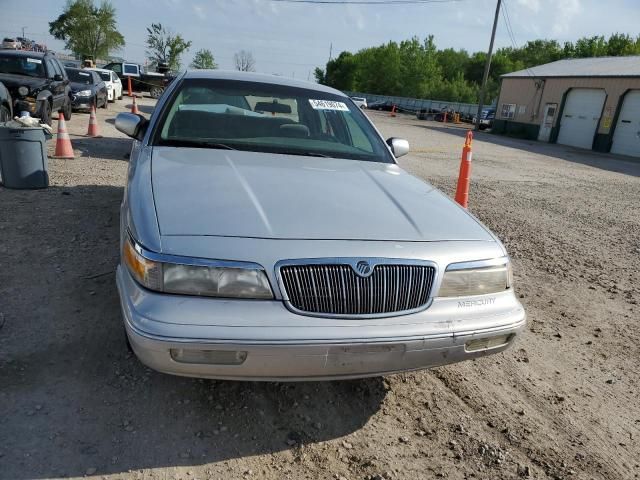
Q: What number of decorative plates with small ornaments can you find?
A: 0